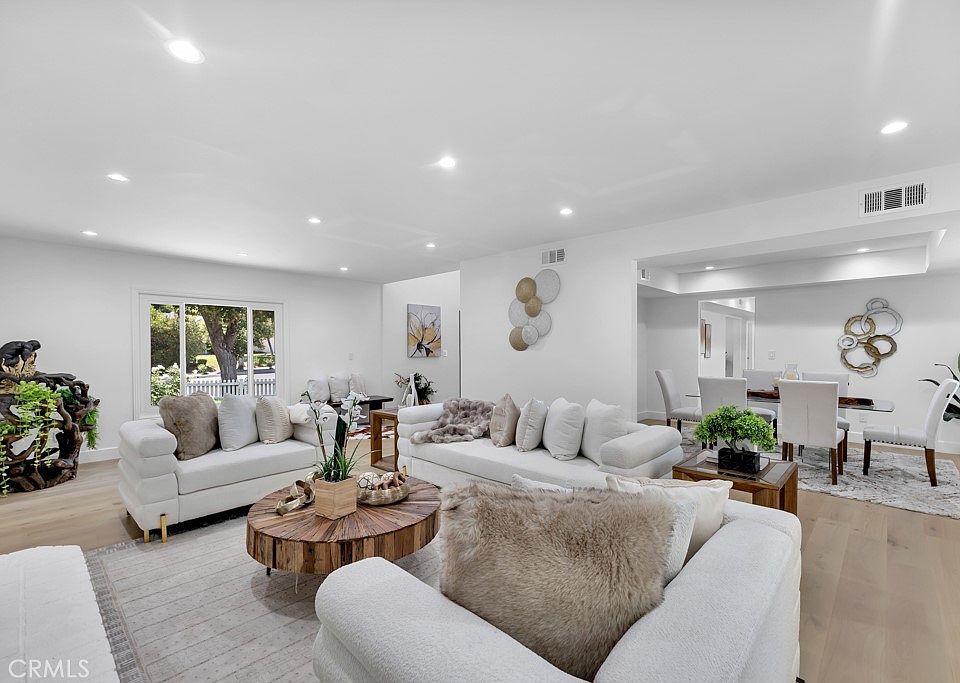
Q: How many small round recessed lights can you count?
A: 12